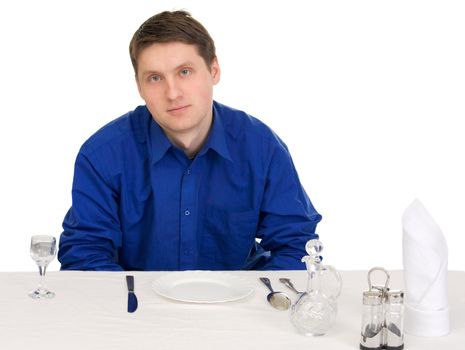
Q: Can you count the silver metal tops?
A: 2